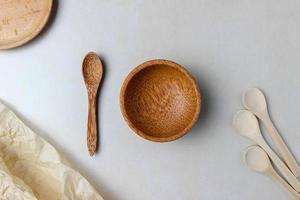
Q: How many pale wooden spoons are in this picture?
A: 3